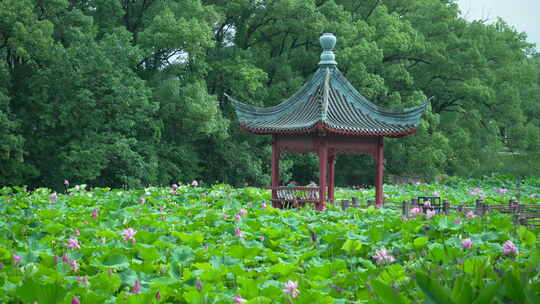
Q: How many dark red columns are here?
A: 4